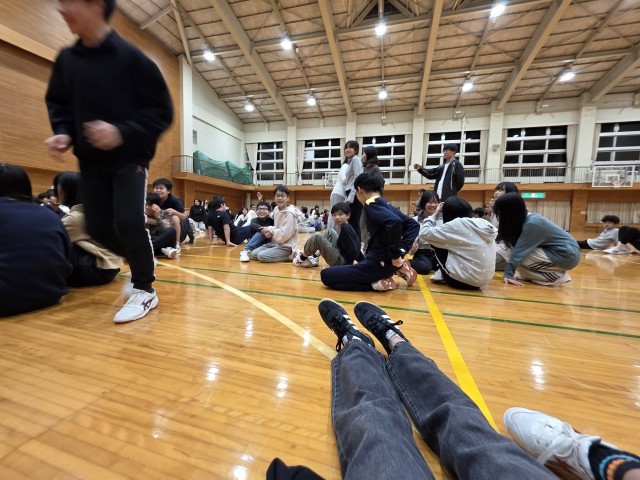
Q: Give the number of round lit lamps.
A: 9